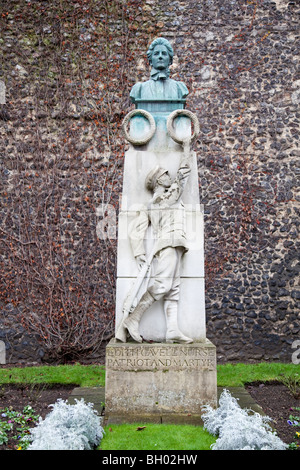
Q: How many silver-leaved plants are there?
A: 2